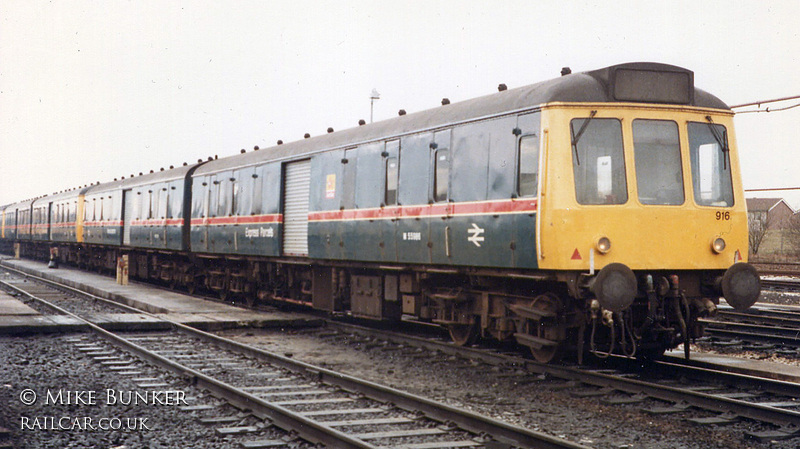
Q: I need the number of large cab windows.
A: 3